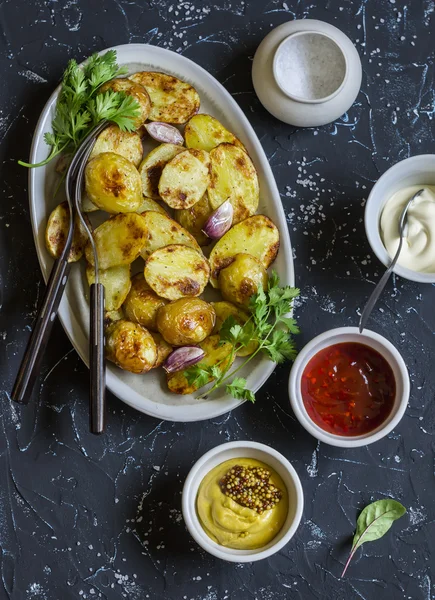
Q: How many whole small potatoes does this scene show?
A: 5